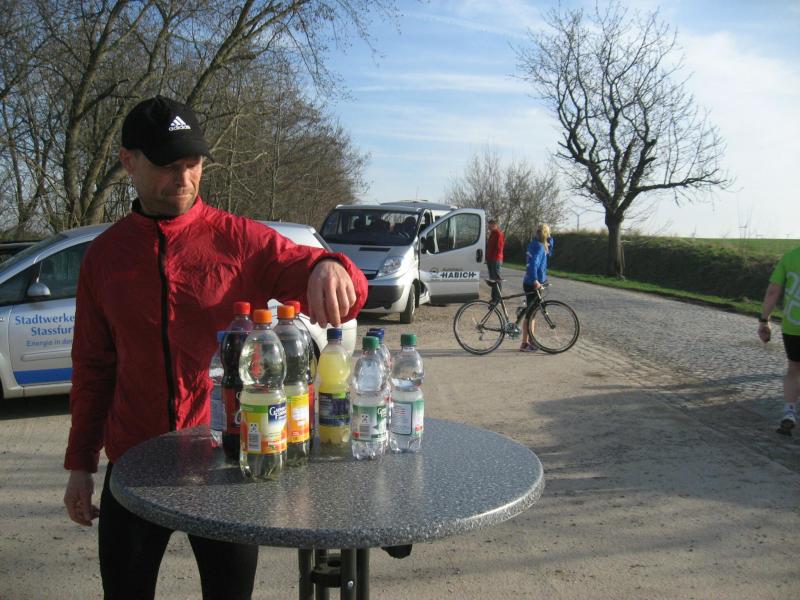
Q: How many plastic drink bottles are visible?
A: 10